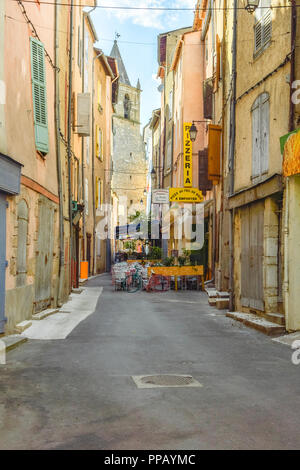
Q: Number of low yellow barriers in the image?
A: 2